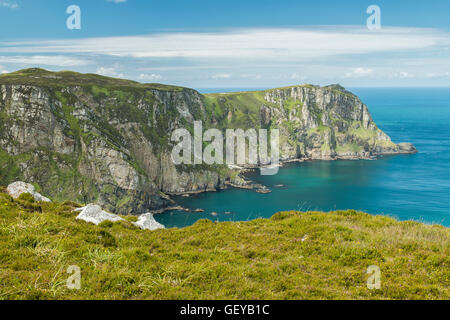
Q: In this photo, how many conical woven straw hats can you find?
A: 0